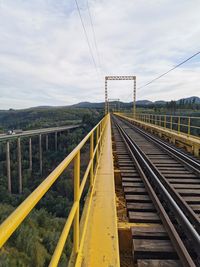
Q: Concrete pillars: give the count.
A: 6